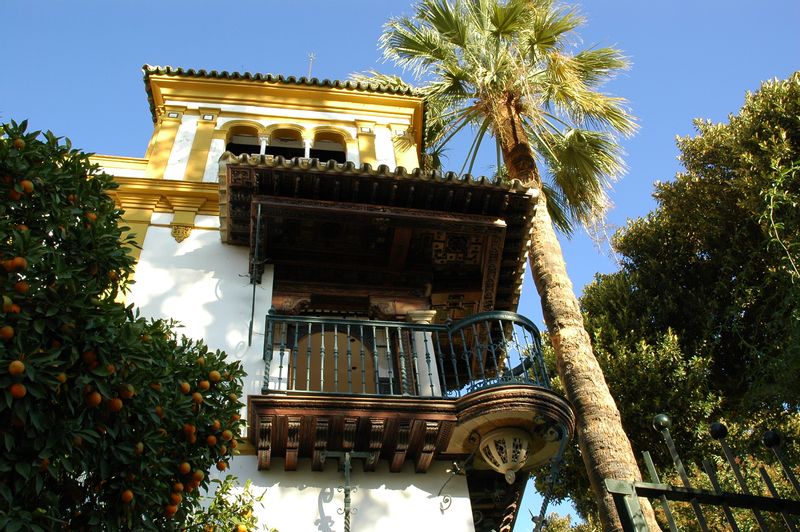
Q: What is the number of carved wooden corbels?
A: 7